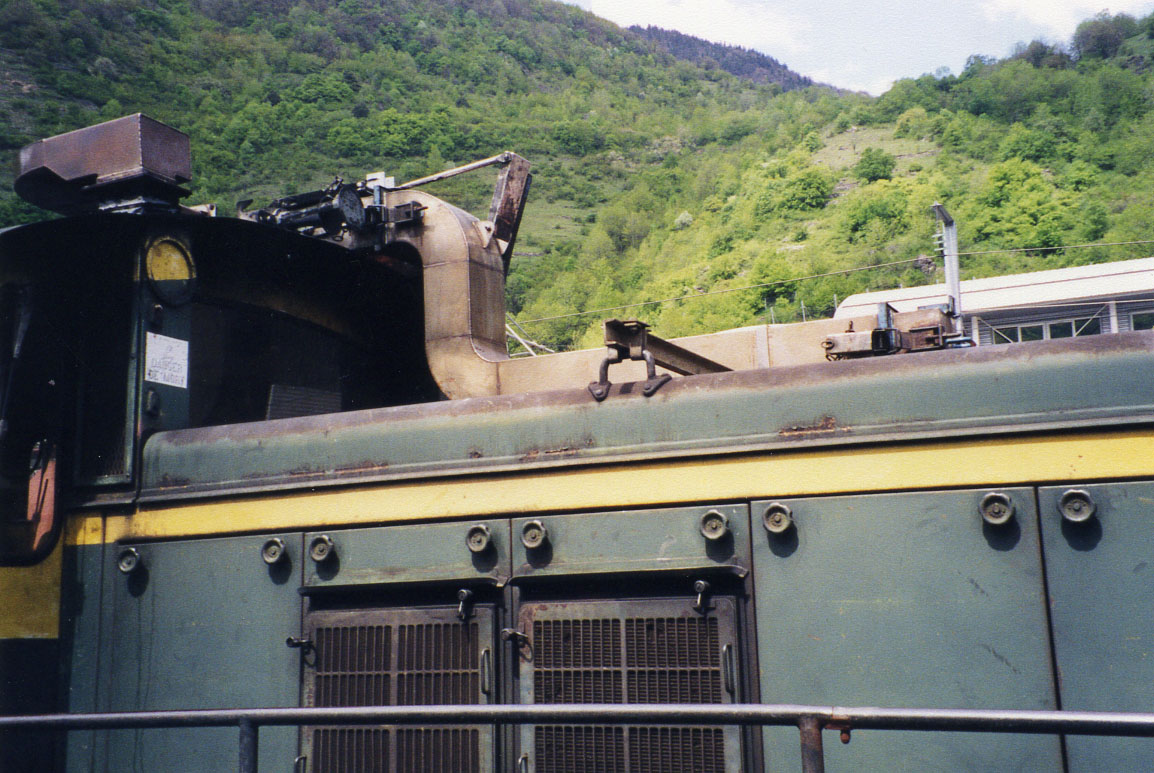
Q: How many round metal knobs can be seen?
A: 9